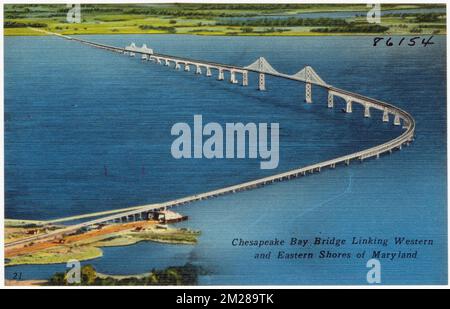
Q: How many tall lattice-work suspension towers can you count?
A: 2